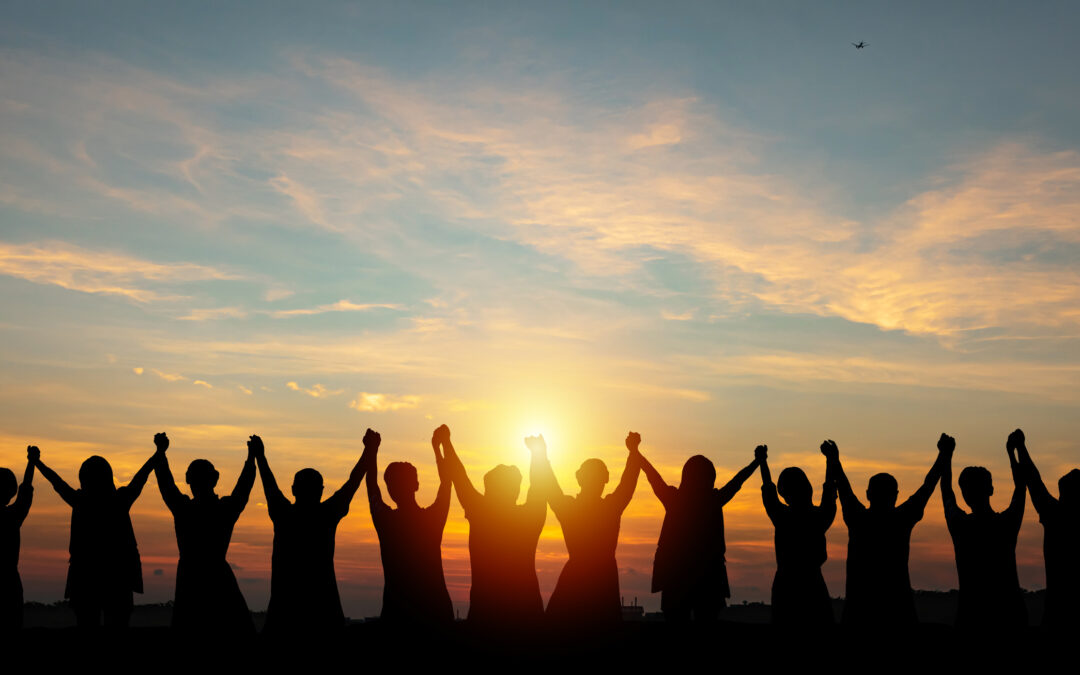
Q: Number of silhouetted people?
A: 12